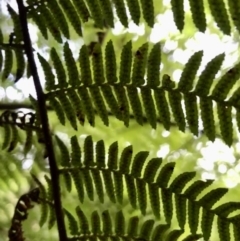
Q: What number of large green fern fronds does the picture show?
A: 4